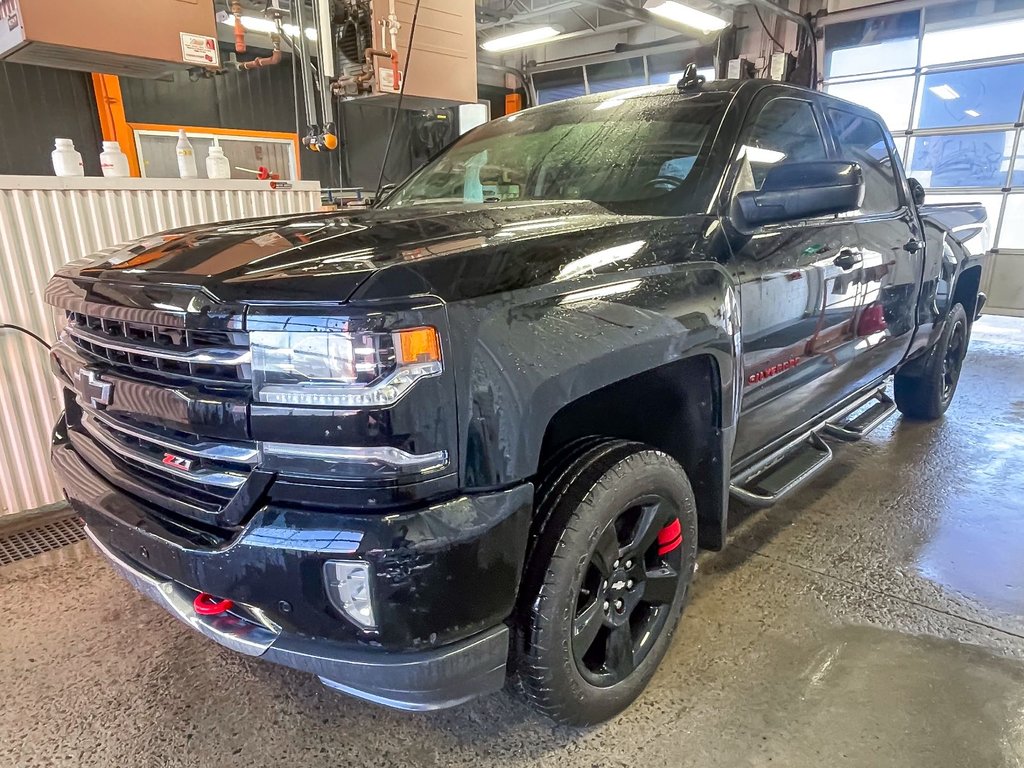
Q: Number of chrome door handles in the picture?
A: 0